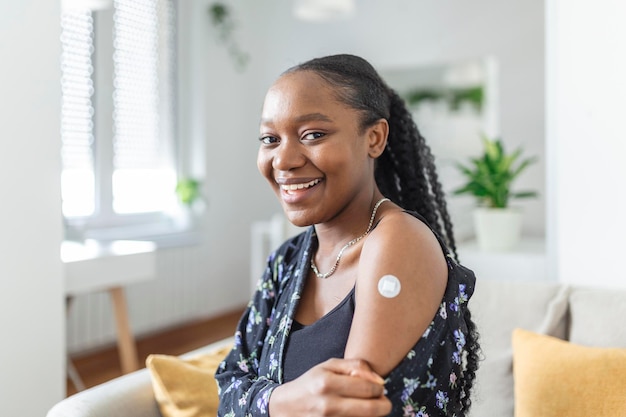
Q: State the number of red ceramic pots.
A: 0